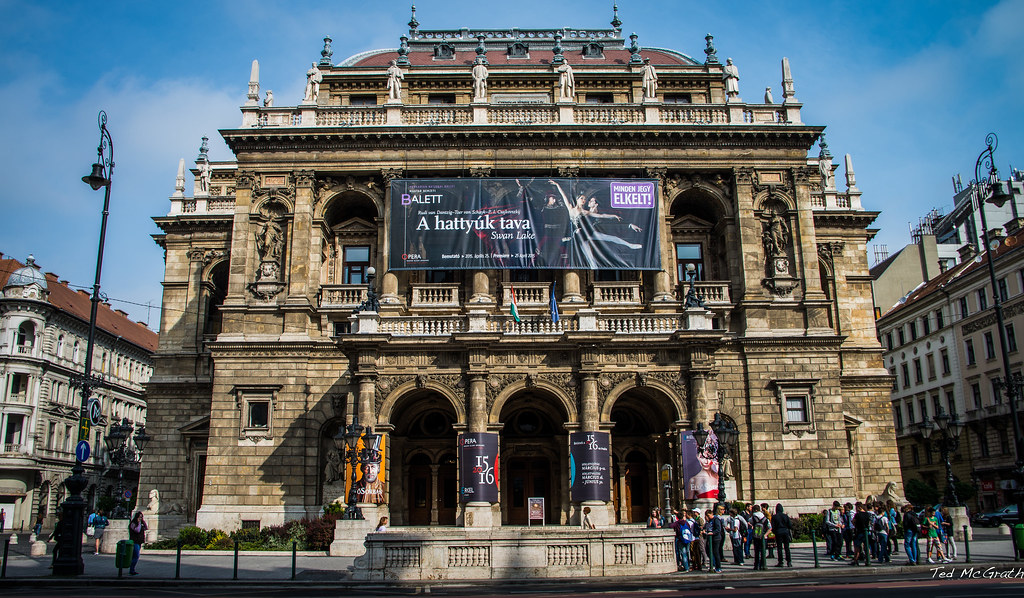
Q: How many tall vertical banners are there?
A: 4